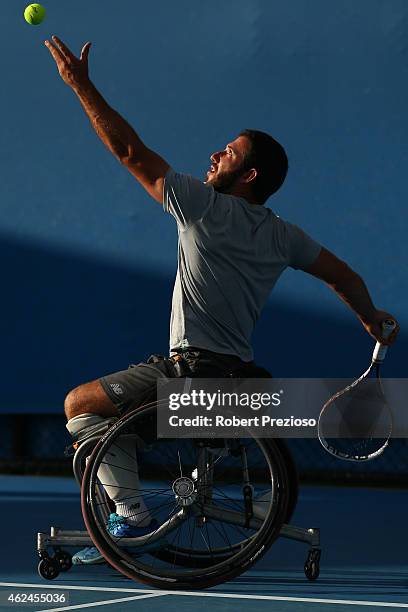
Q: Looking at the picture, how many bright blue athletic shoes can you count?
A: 2